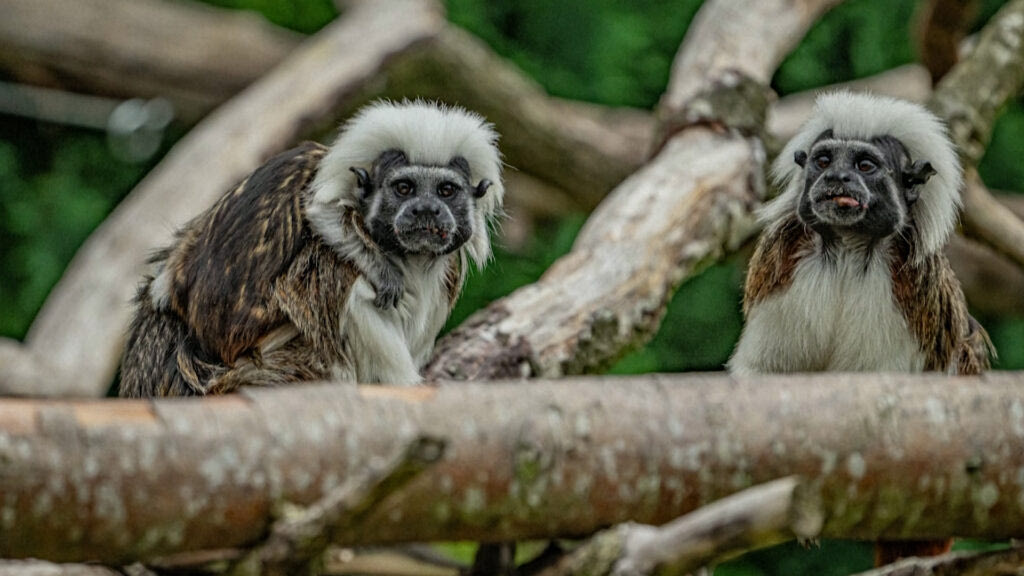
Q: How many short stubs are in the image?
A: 2